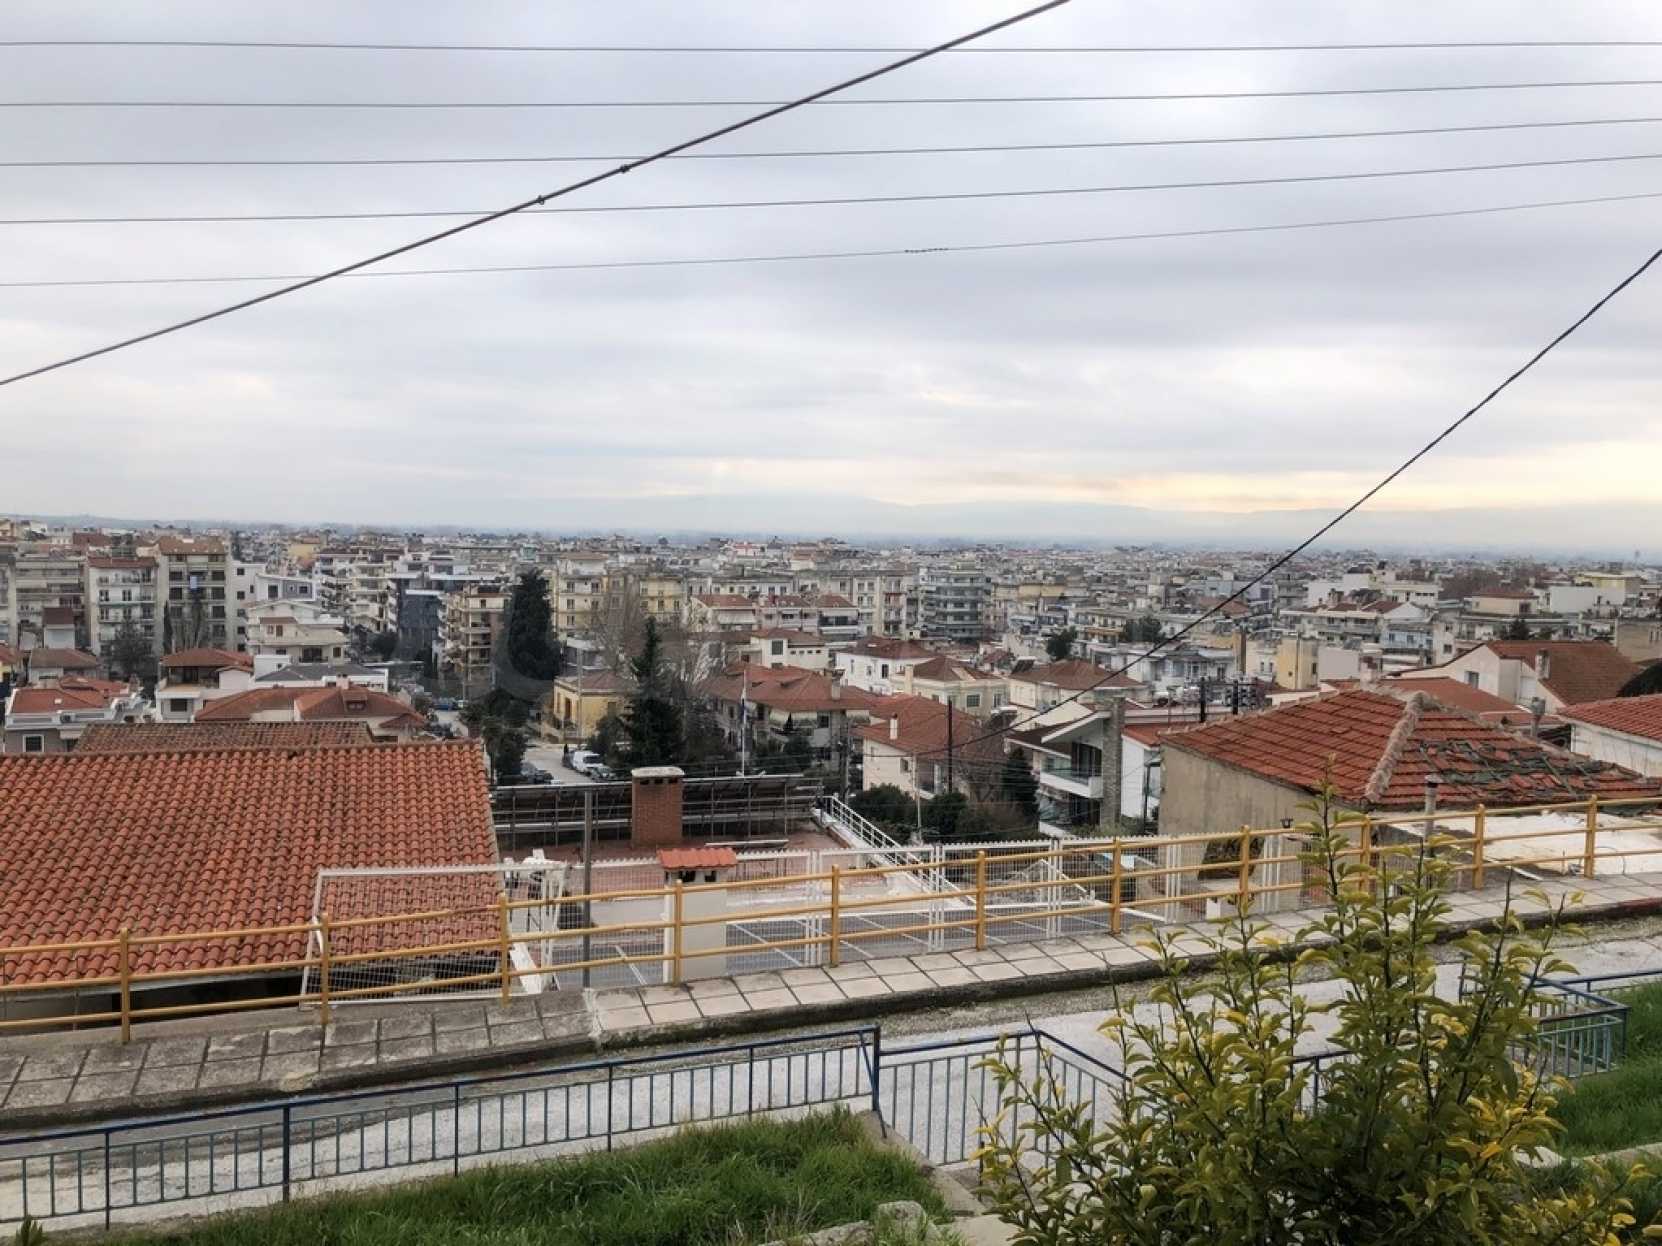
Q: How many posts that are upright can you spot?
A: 11